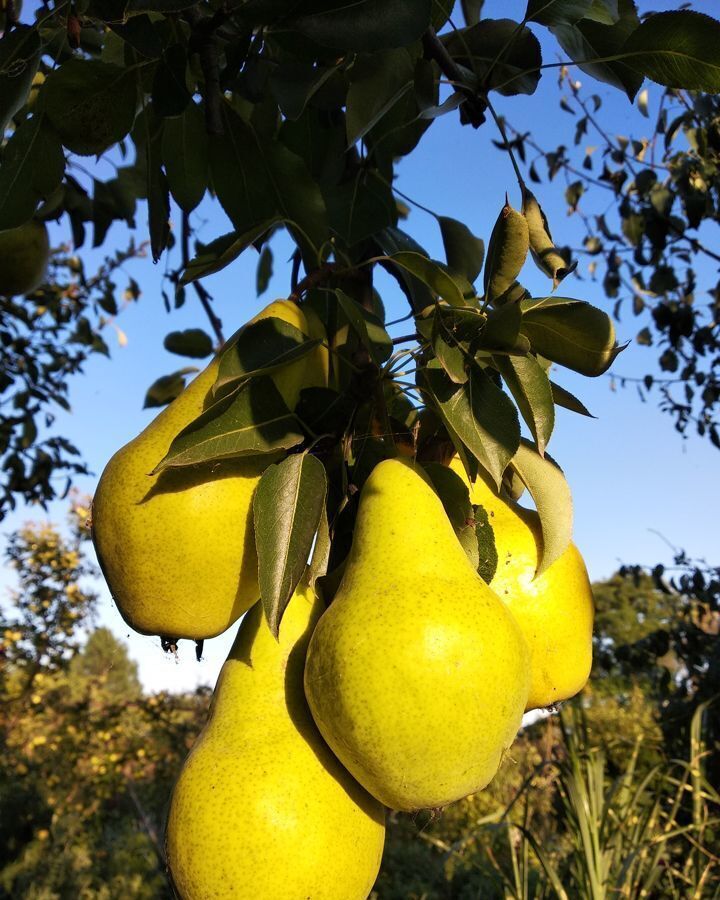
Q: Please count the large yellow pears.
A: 4